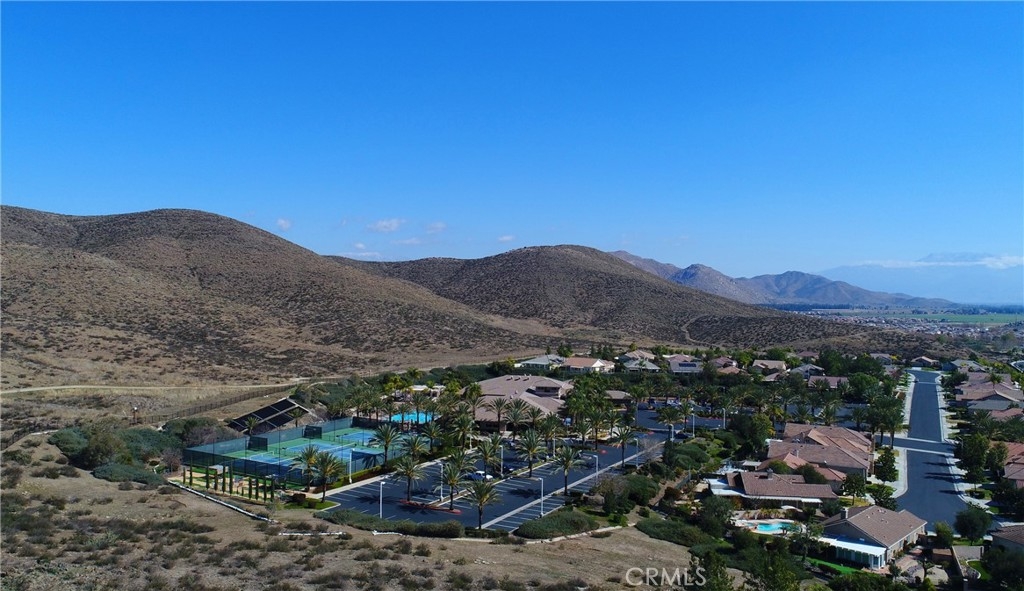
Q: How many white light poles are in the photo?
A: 12